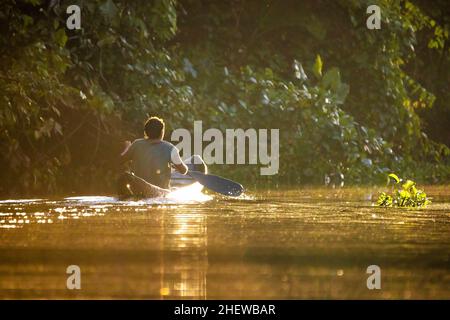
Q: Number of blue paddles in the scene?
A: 1